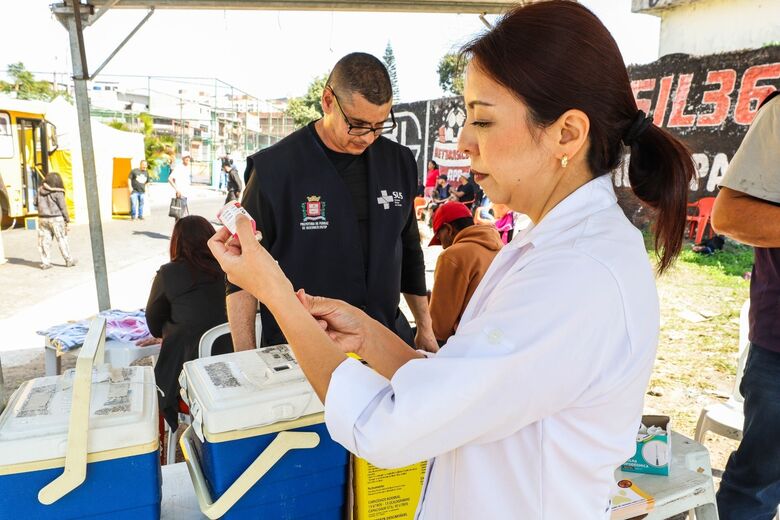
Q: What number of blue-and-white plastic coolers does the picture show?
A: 2